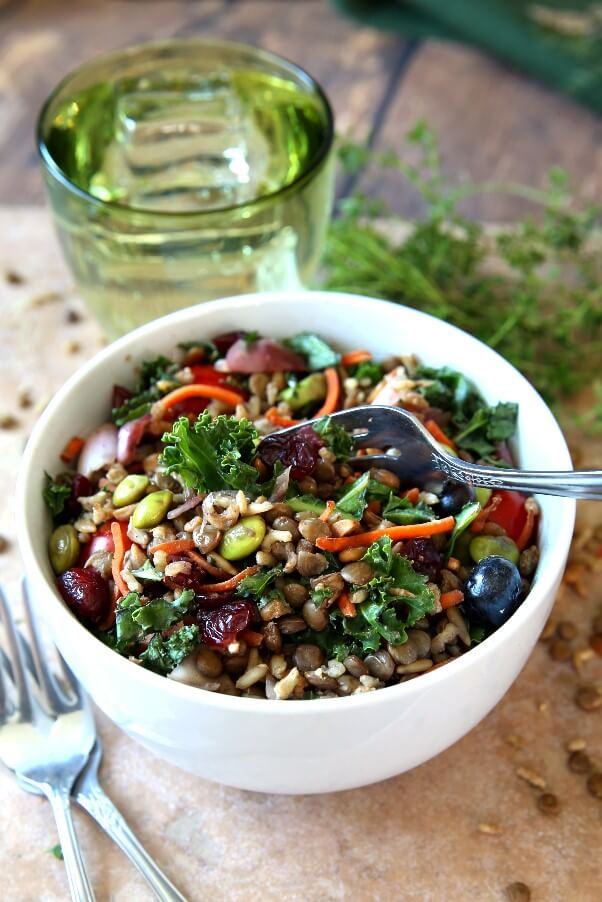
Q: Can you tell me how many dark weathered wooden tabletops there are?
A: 1